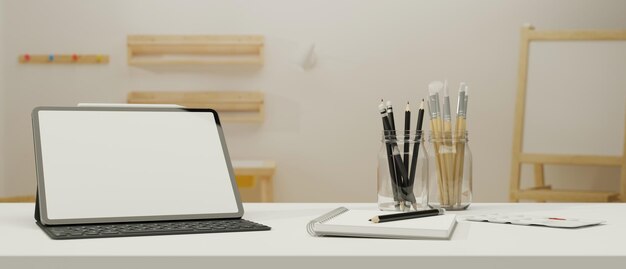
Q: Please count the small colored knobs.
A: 4